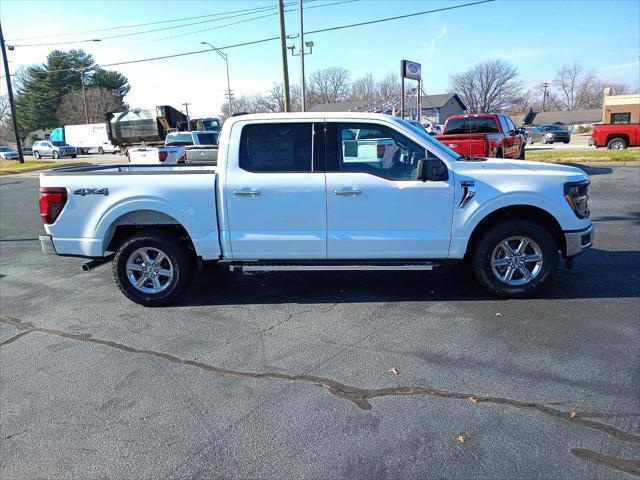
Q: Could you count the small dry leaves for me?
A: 5